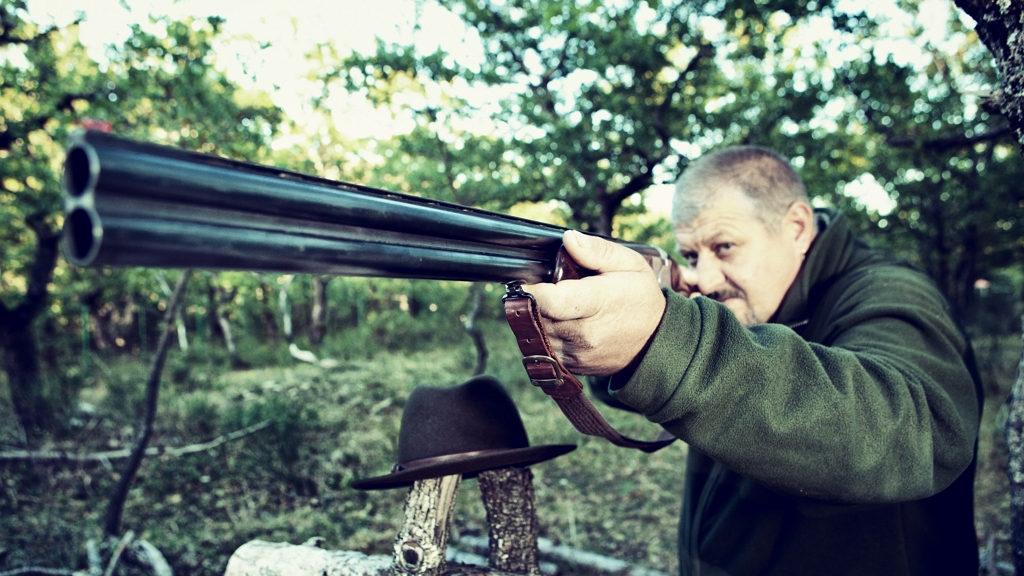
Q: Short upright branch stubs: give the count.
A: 2